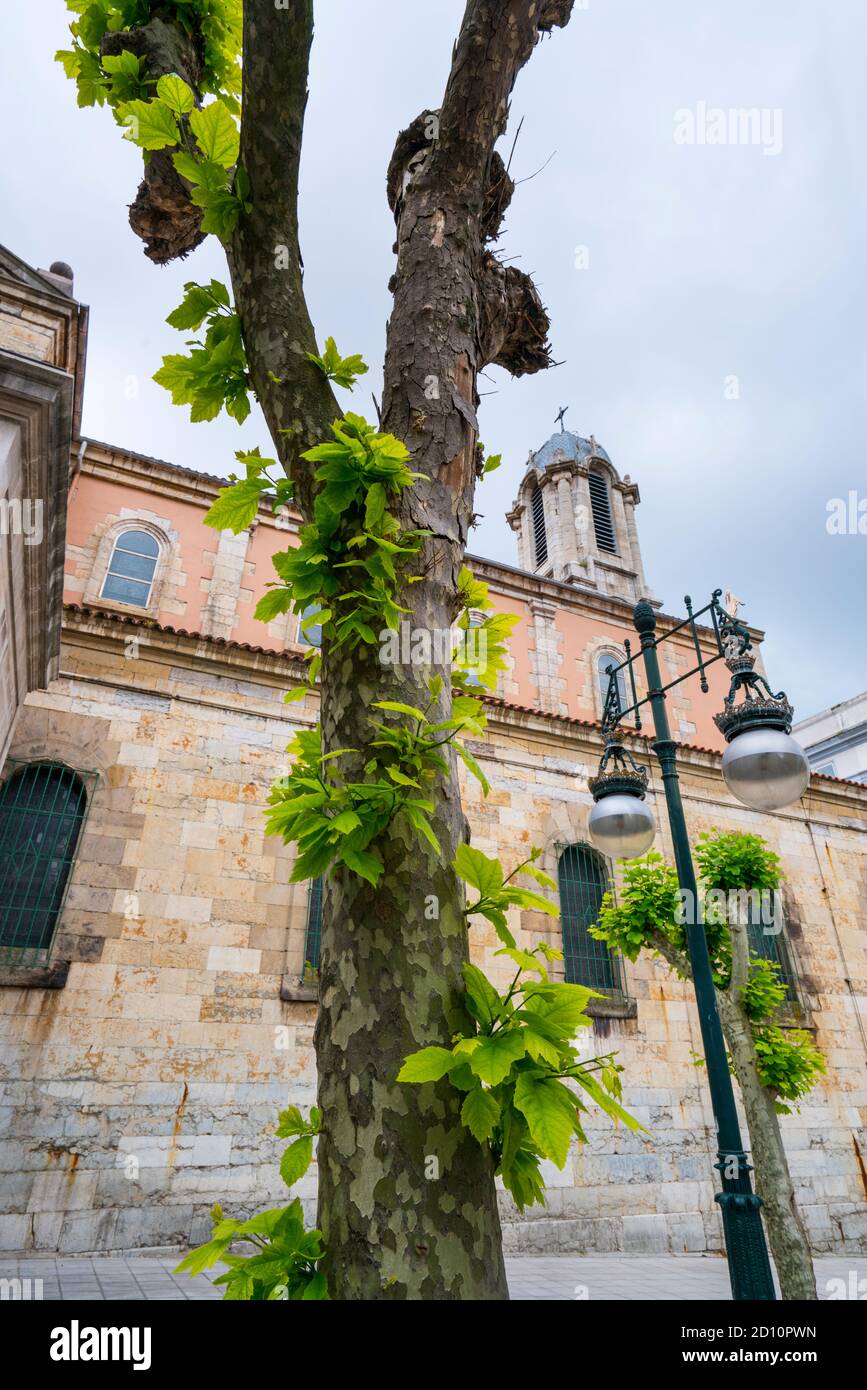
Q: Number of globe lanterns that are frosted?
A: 2